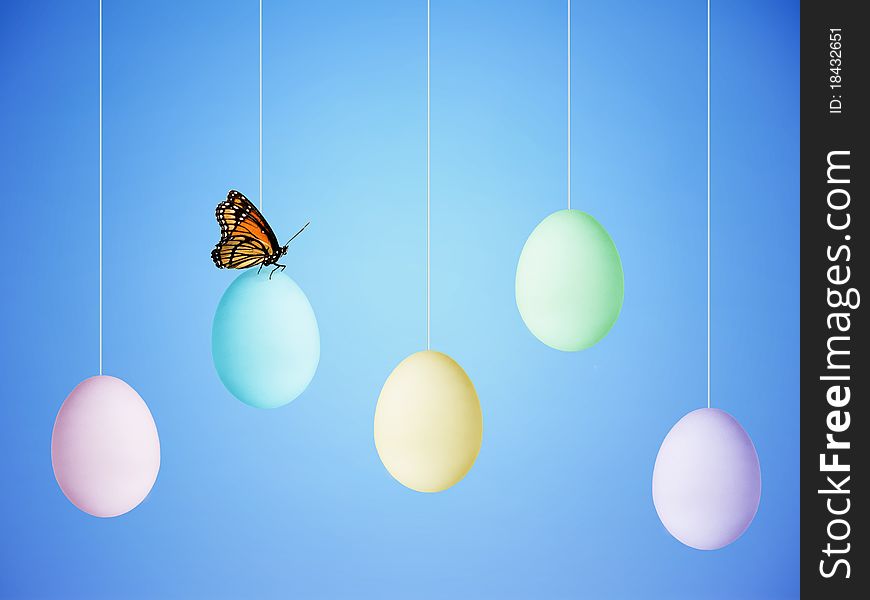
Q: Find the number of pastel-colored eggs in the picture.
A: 5